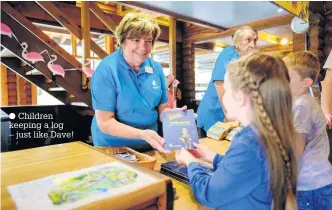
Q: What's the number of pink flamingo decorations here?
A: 4